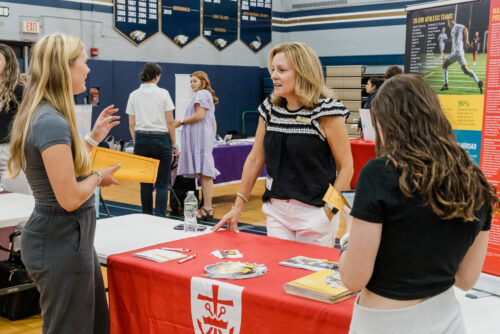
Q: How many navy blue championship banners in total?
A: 4